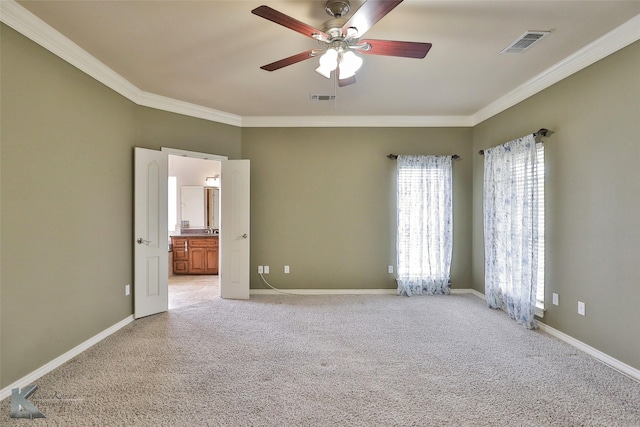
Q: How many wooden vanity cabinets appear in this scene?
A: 1